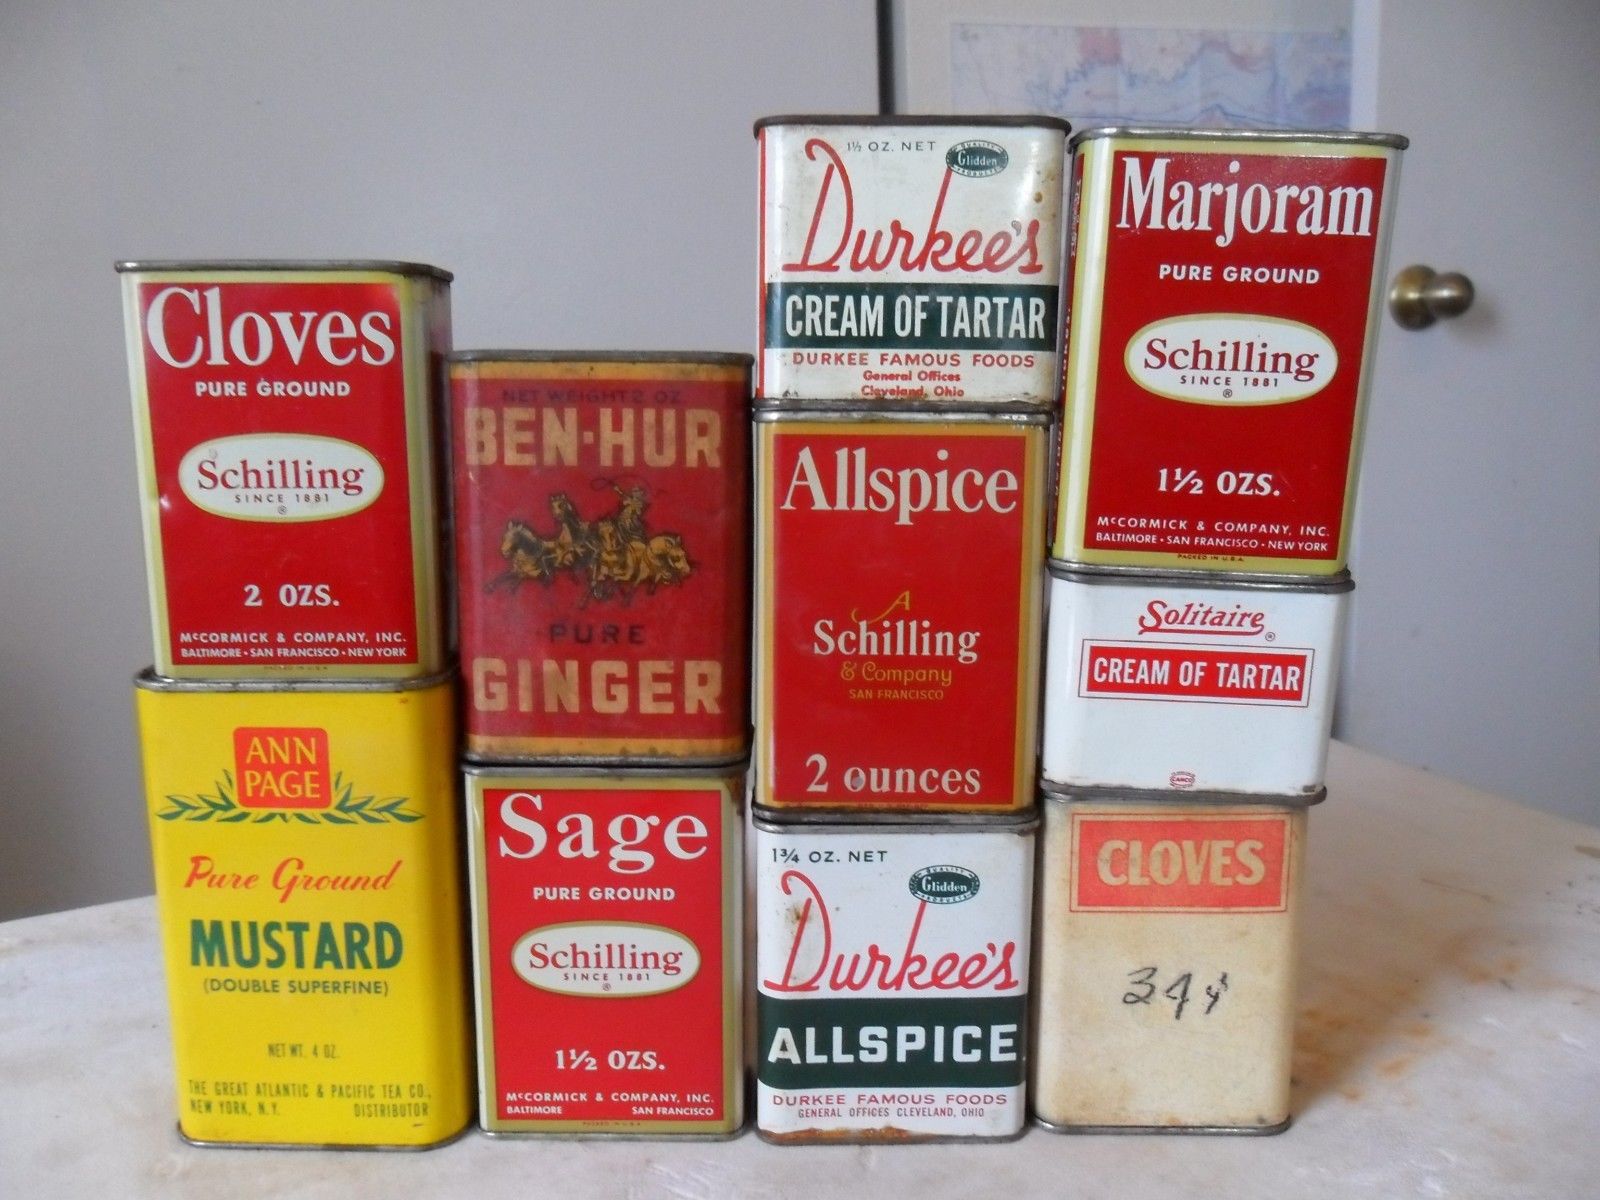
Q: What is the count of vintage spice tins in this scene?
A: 10